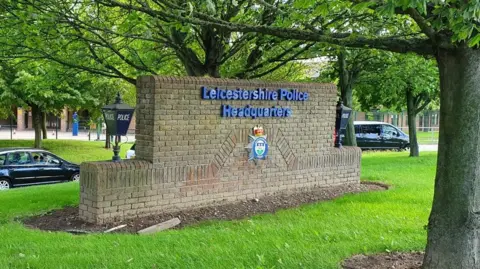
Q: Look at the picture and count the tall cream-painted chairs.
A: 0